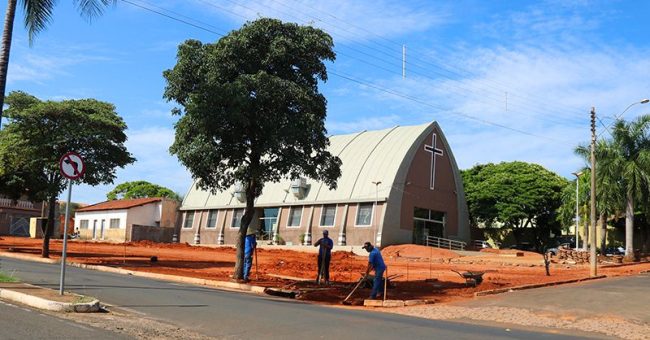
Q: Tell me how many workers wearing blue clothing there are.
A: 3